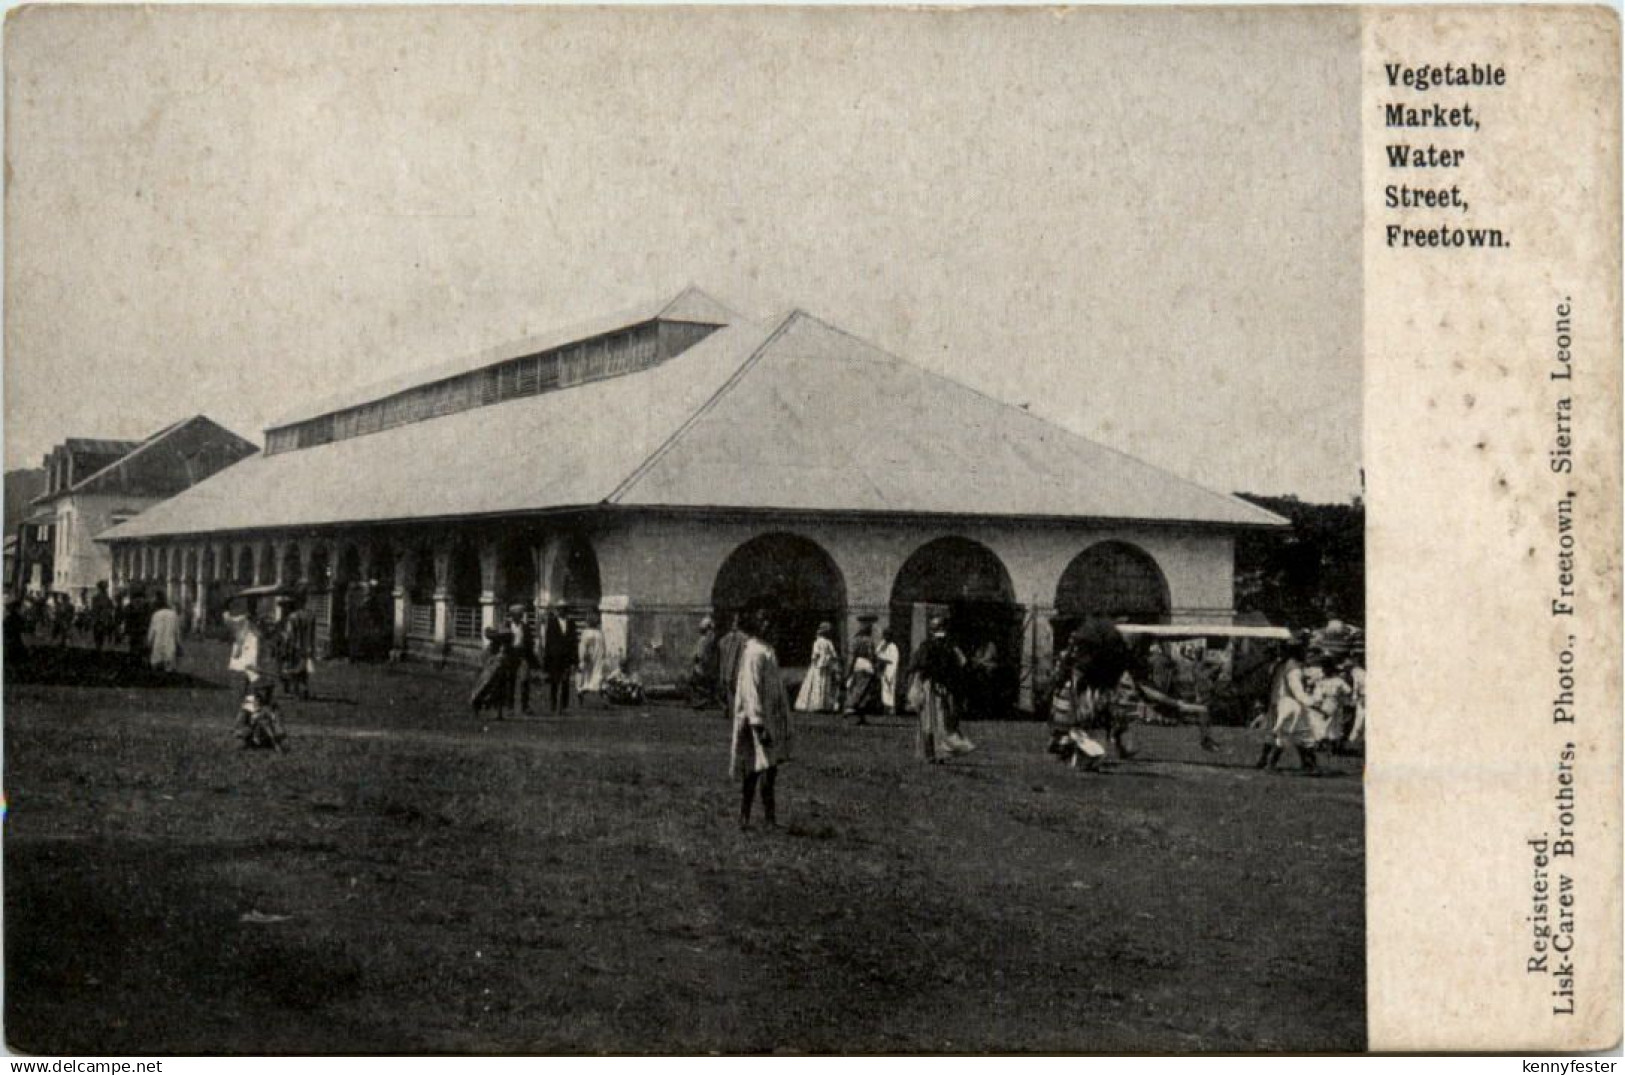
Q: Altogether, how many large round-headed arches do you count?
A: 3